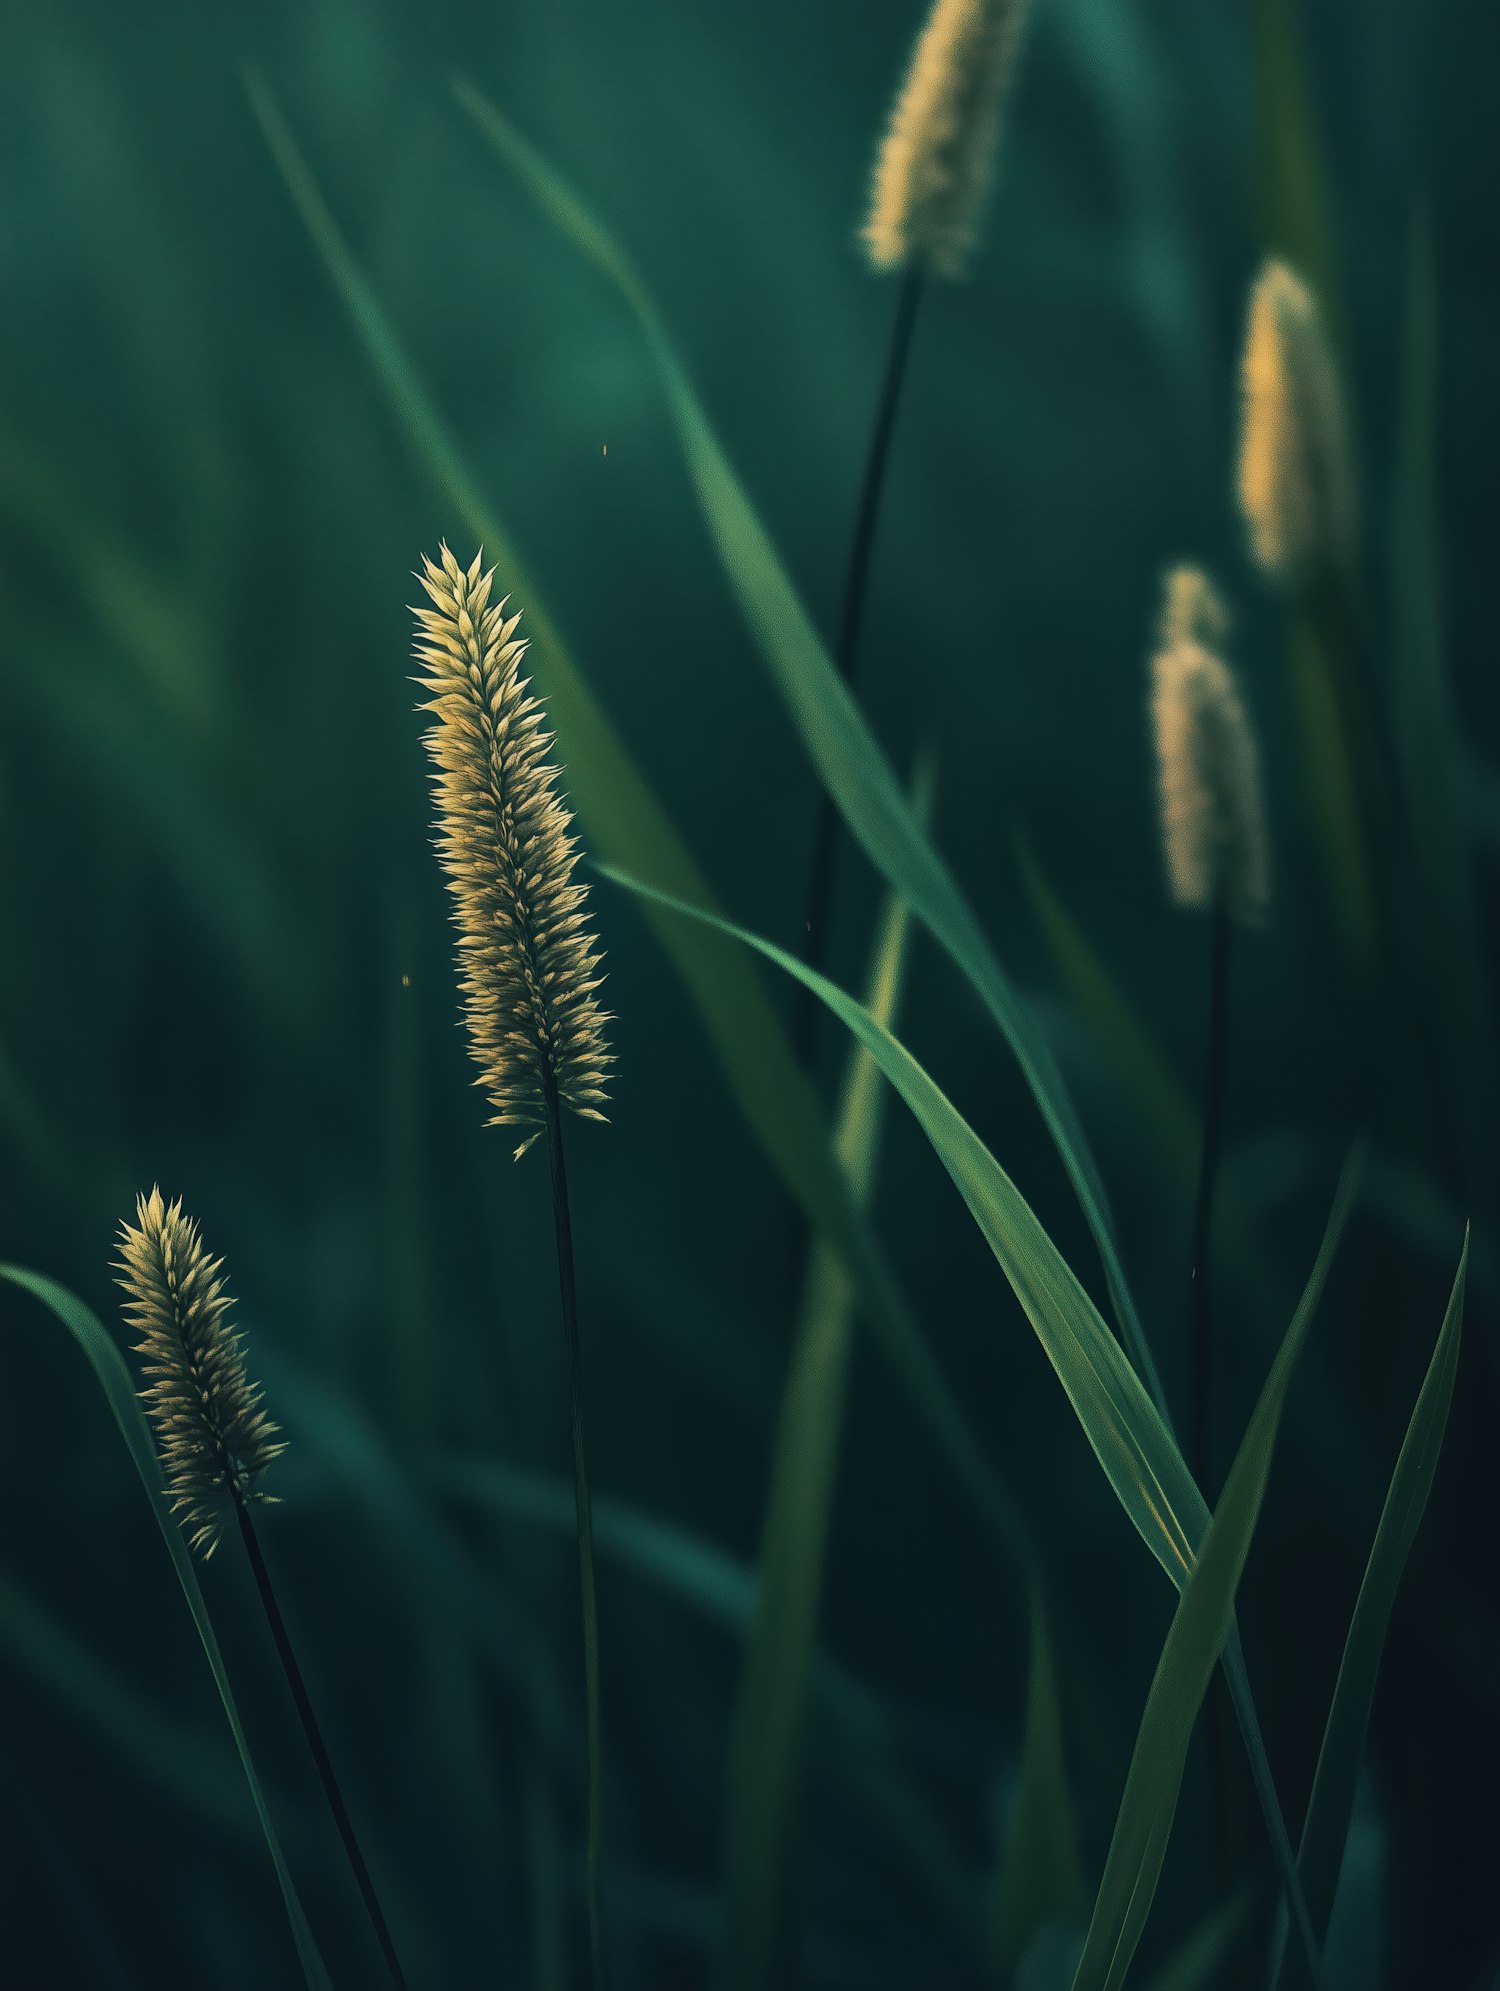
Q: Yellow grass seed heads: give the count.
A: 5